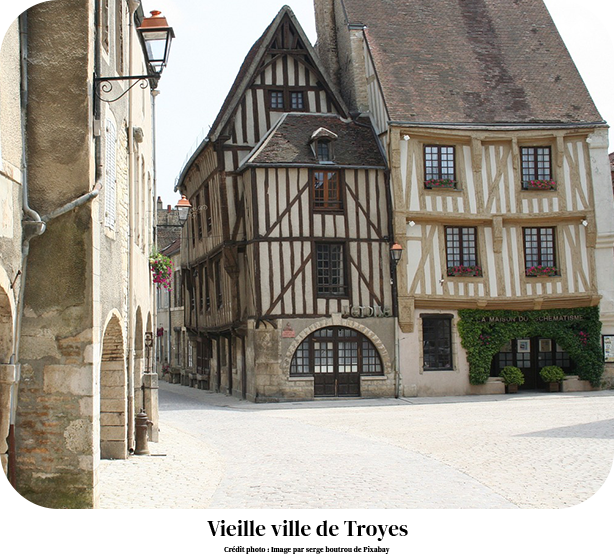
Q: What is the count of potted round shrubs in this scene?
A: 2